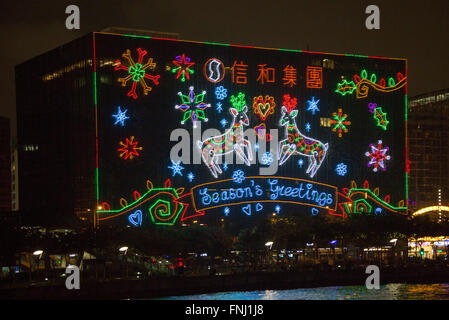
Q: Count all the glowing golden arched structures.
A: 1